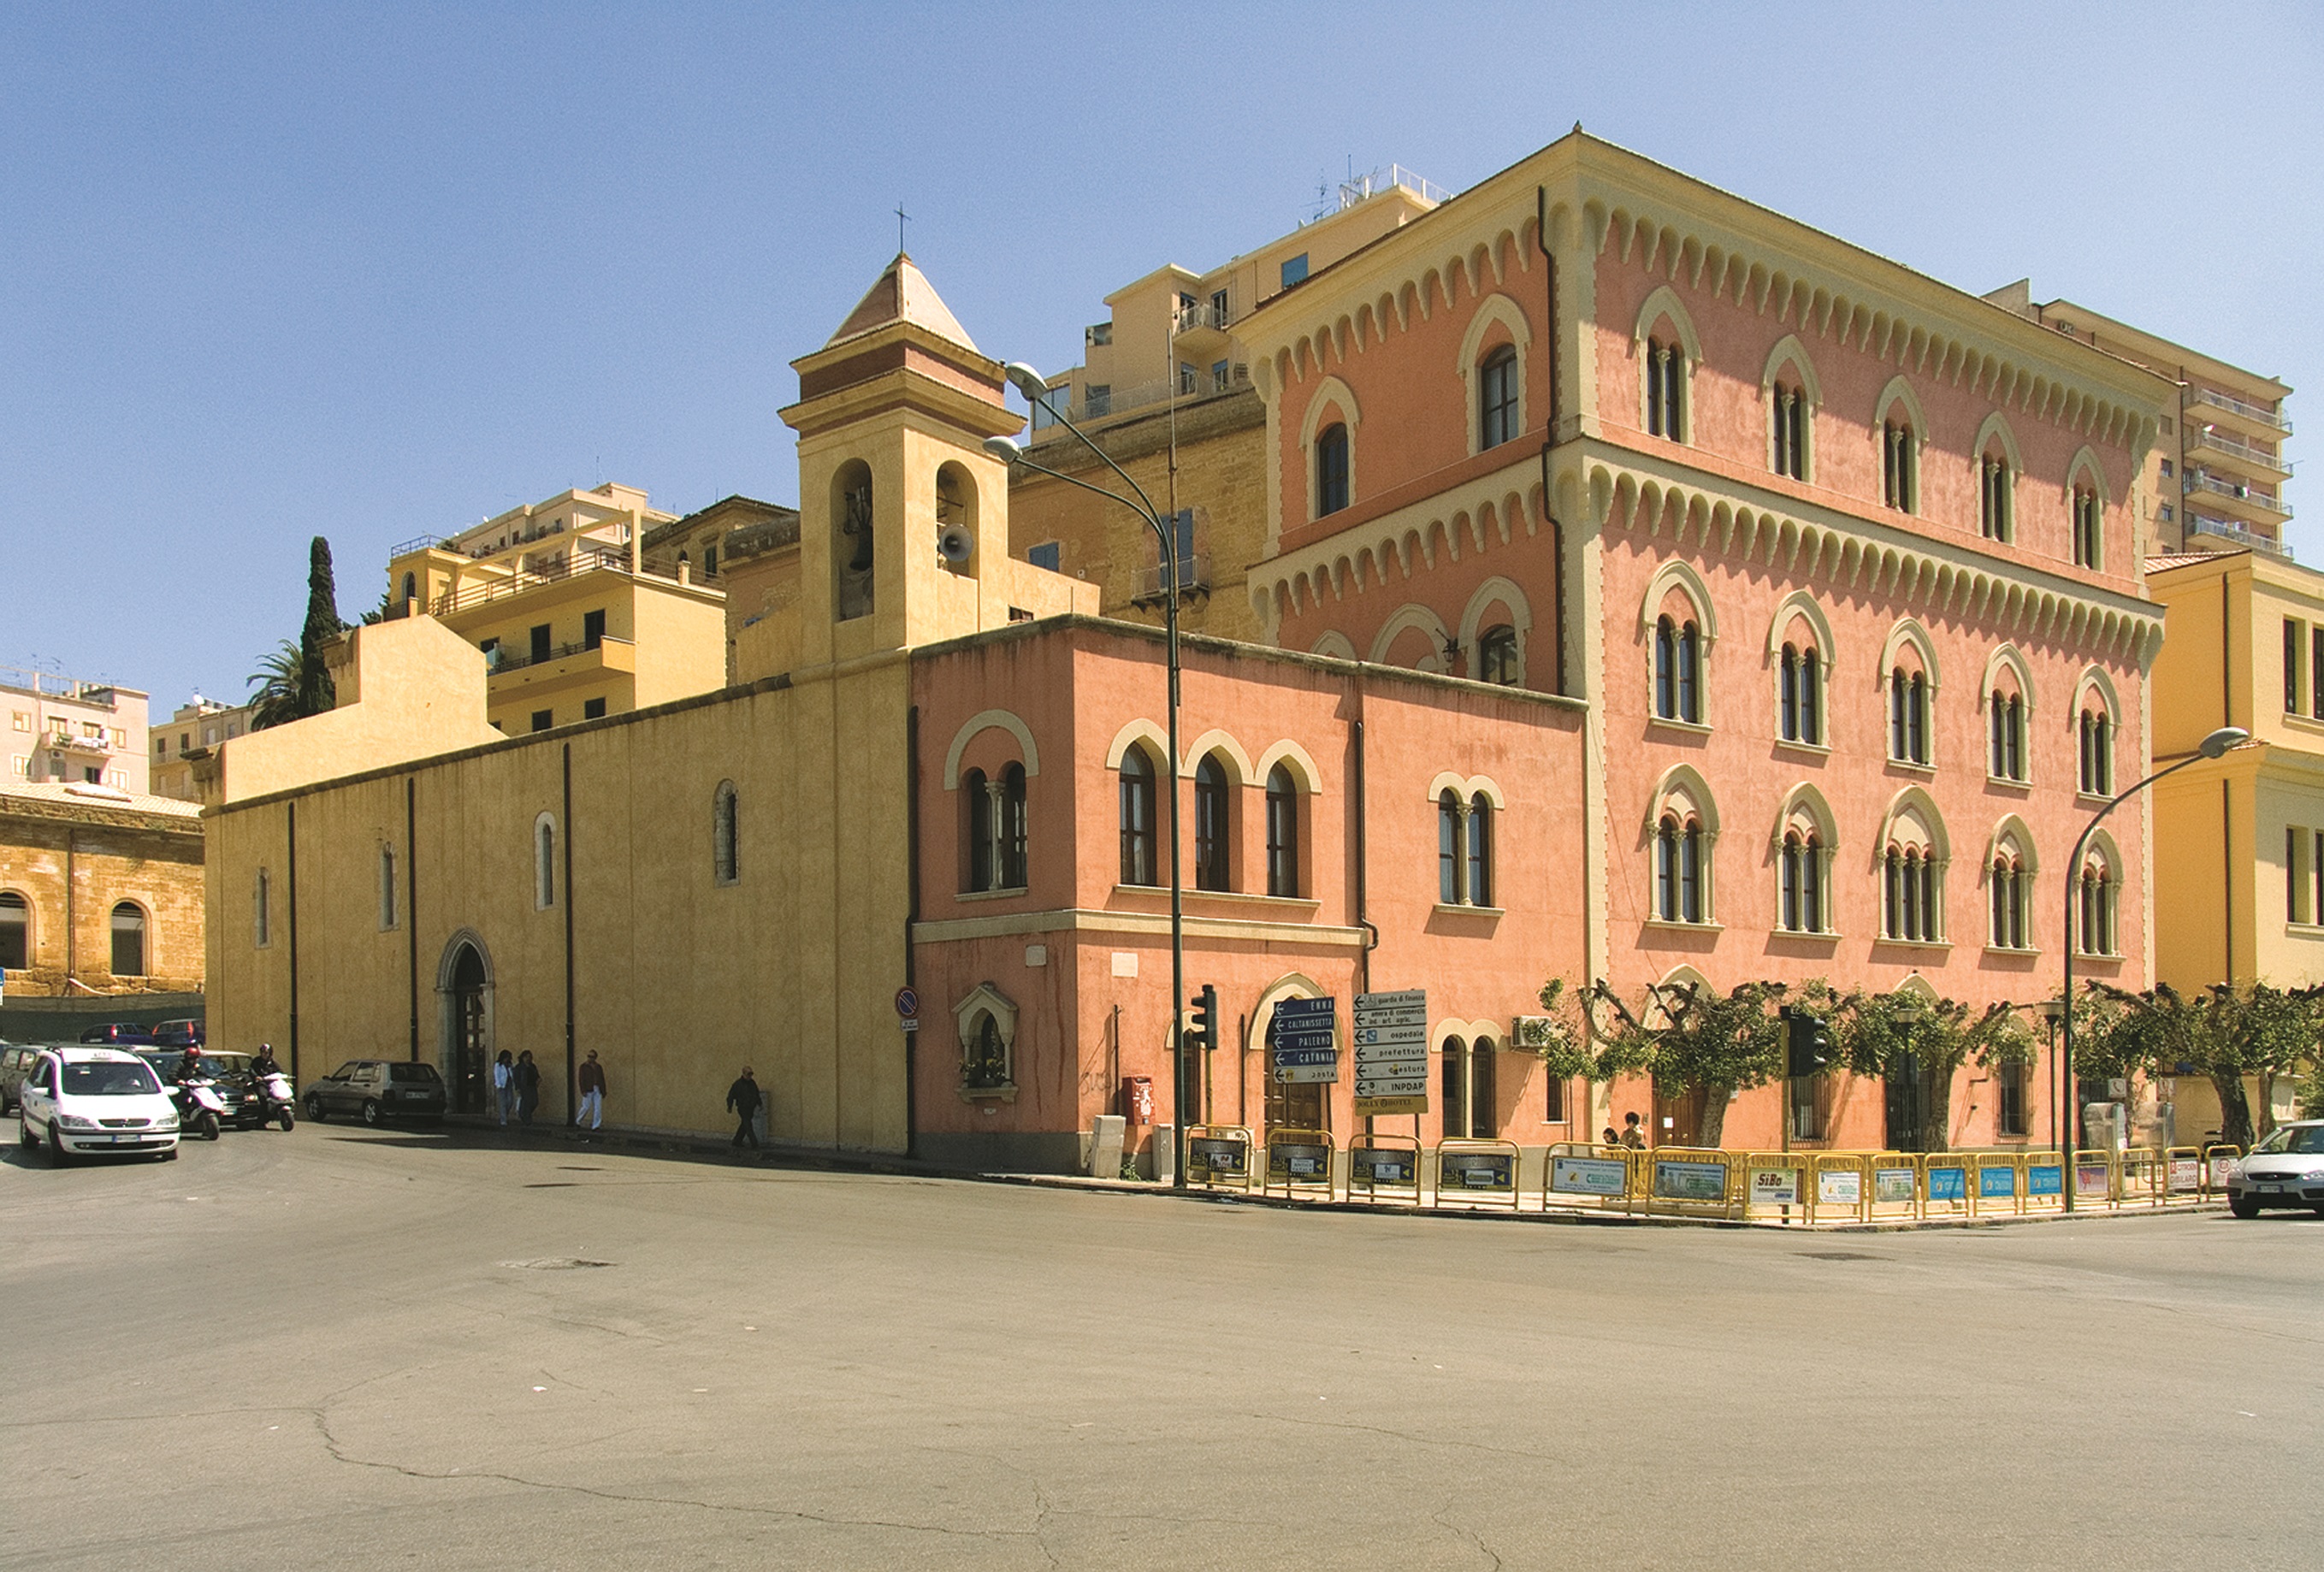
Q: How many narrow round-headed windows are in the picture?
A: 4